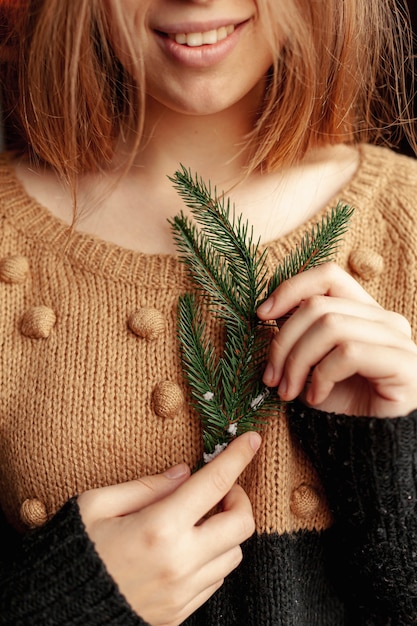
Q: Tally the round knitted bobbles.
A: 7